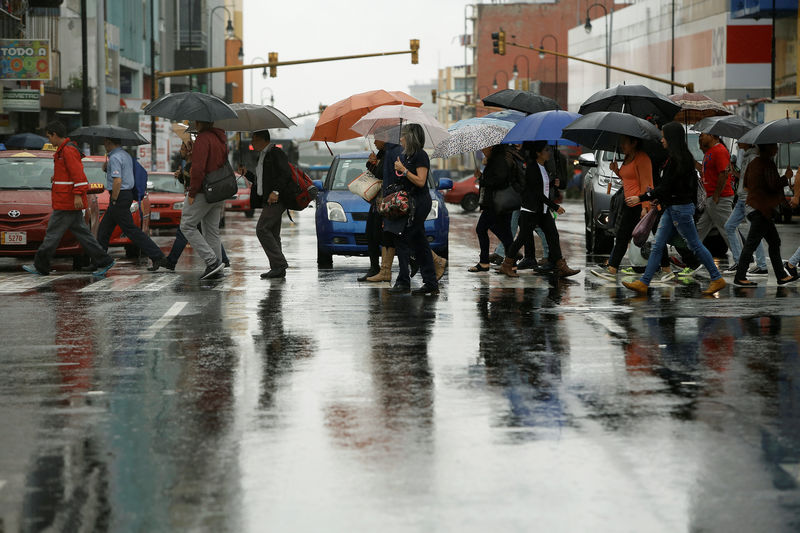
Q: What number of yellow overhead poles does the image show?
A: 2